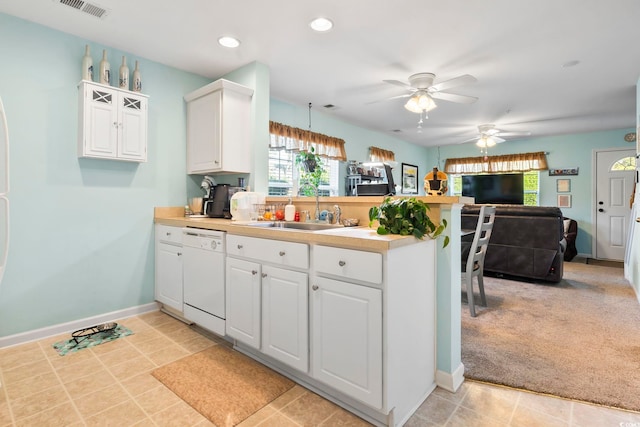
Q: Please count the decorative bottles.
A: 4